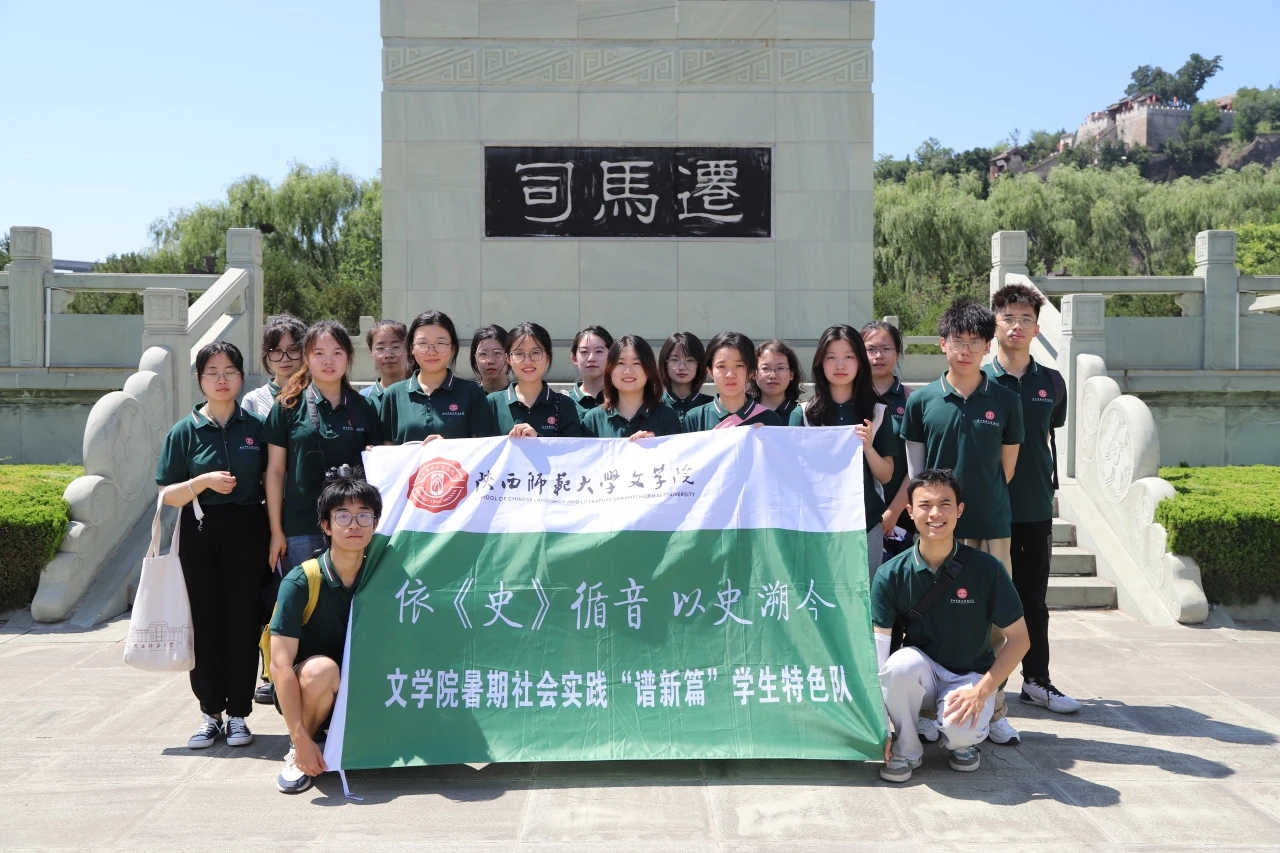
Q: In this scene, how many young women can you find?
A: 14